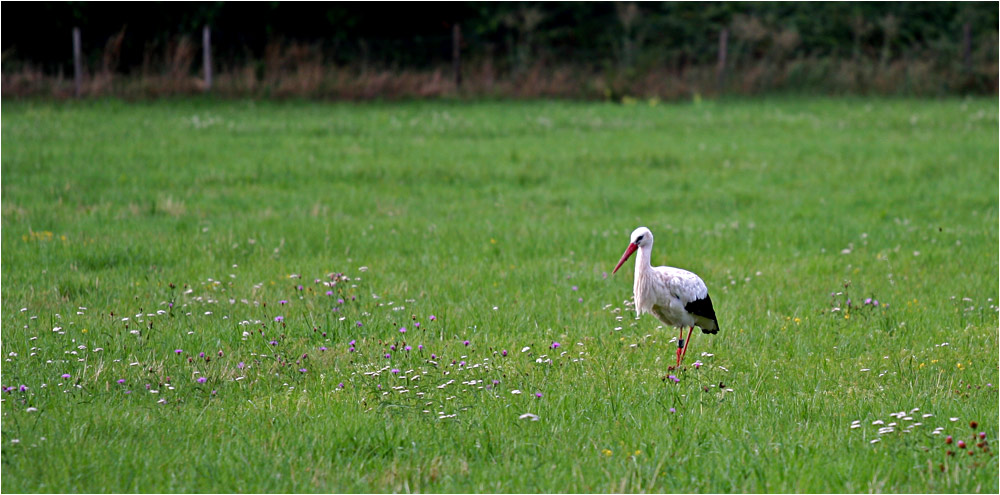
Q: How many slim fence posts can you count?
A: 5